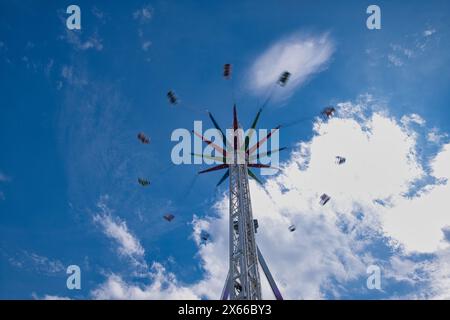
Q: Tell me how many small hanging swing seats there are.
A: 11